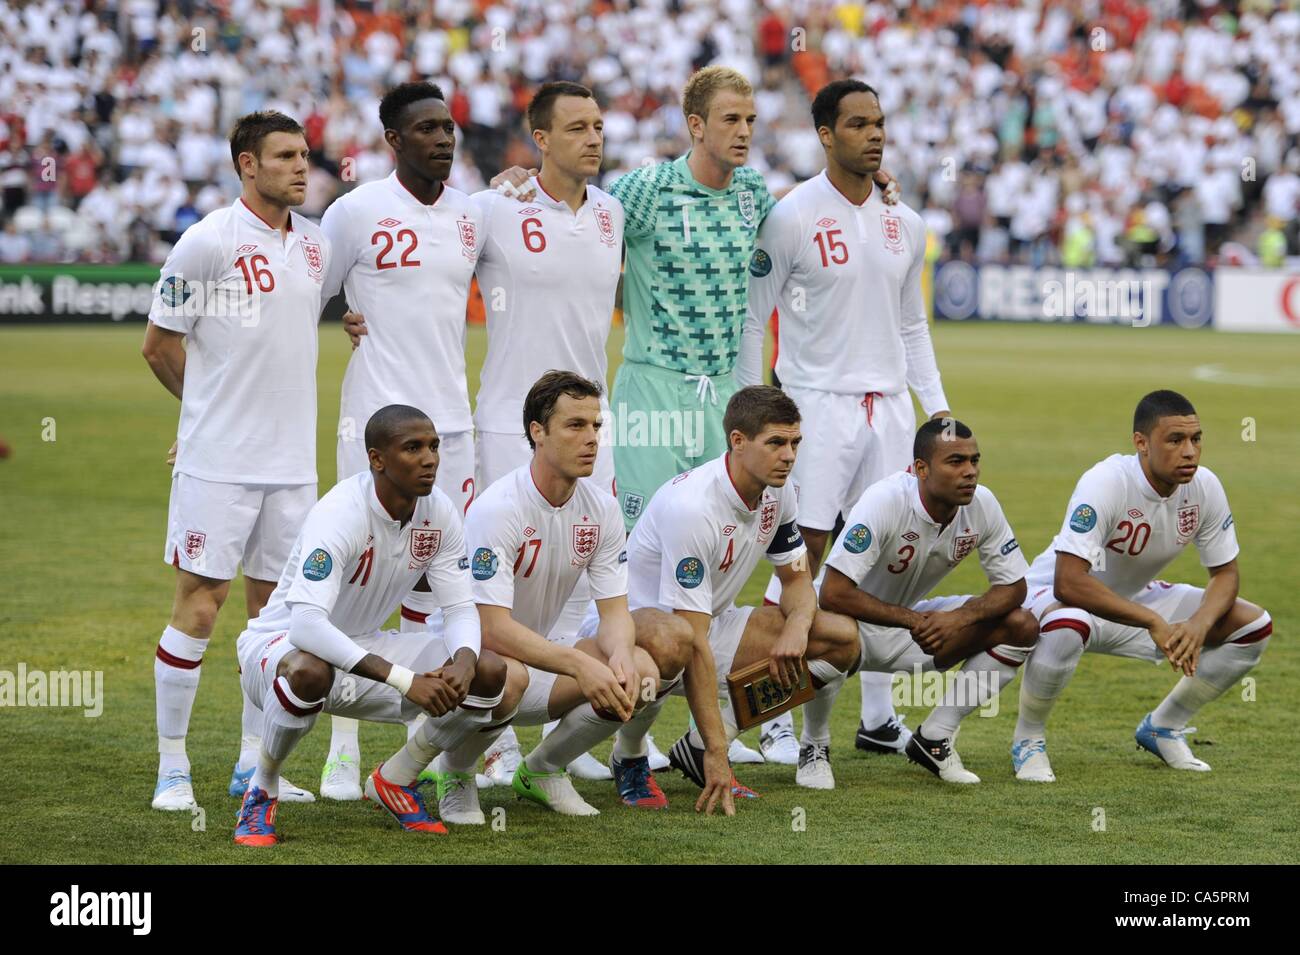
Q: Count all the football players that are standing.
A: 5